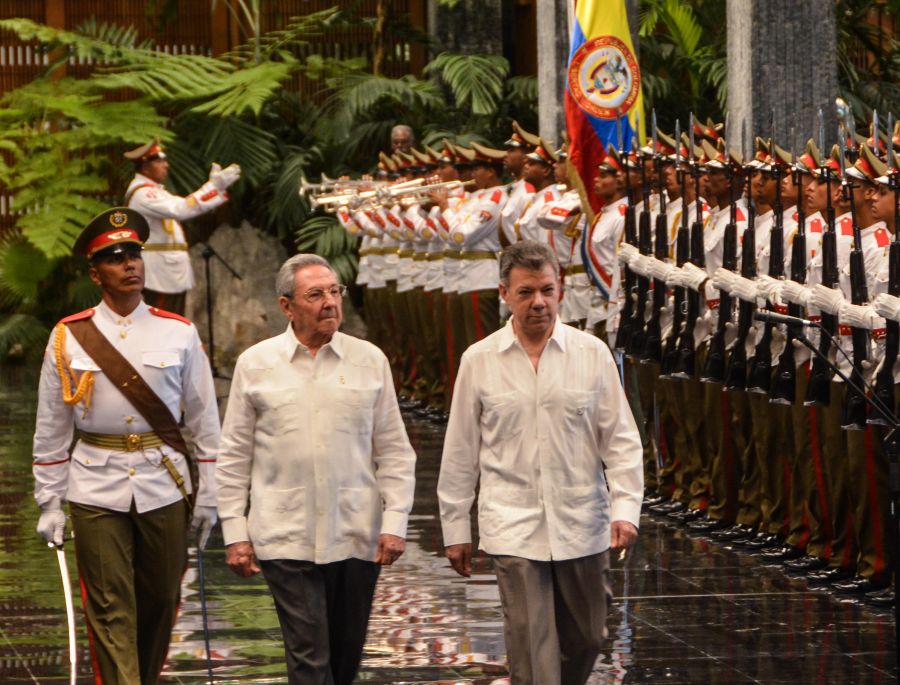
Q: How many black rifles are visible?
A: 12